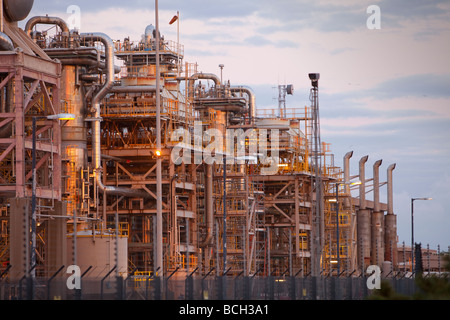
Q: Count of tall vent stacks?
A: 4